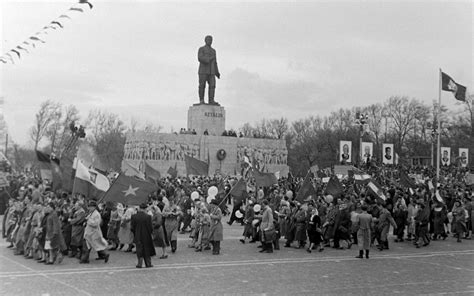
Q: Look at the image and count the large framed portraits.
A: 5